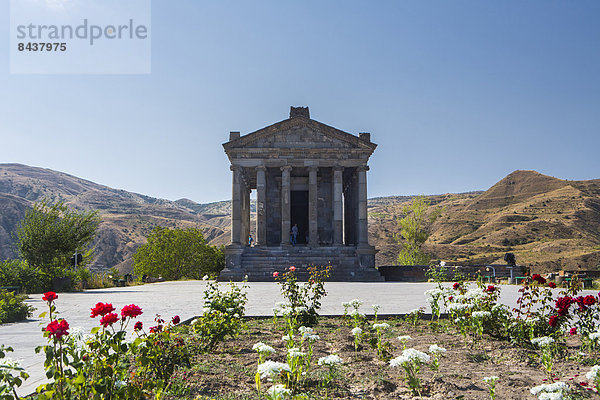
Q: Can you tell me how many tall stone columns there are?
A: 6